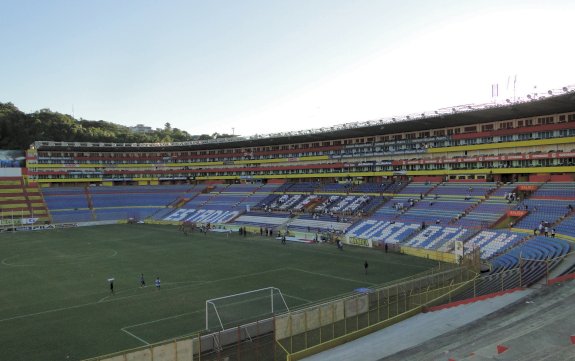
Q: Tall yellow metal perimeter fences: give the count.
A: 1